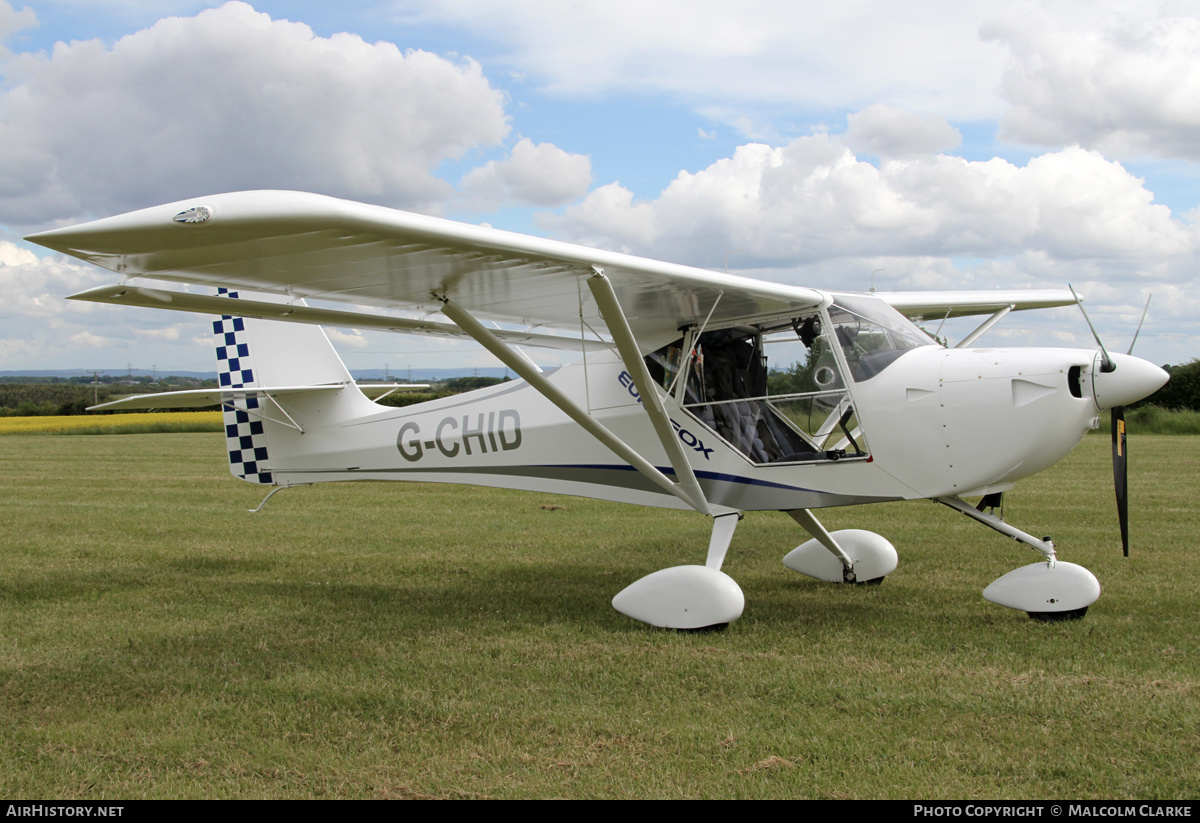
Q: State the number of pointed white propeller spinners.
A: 1